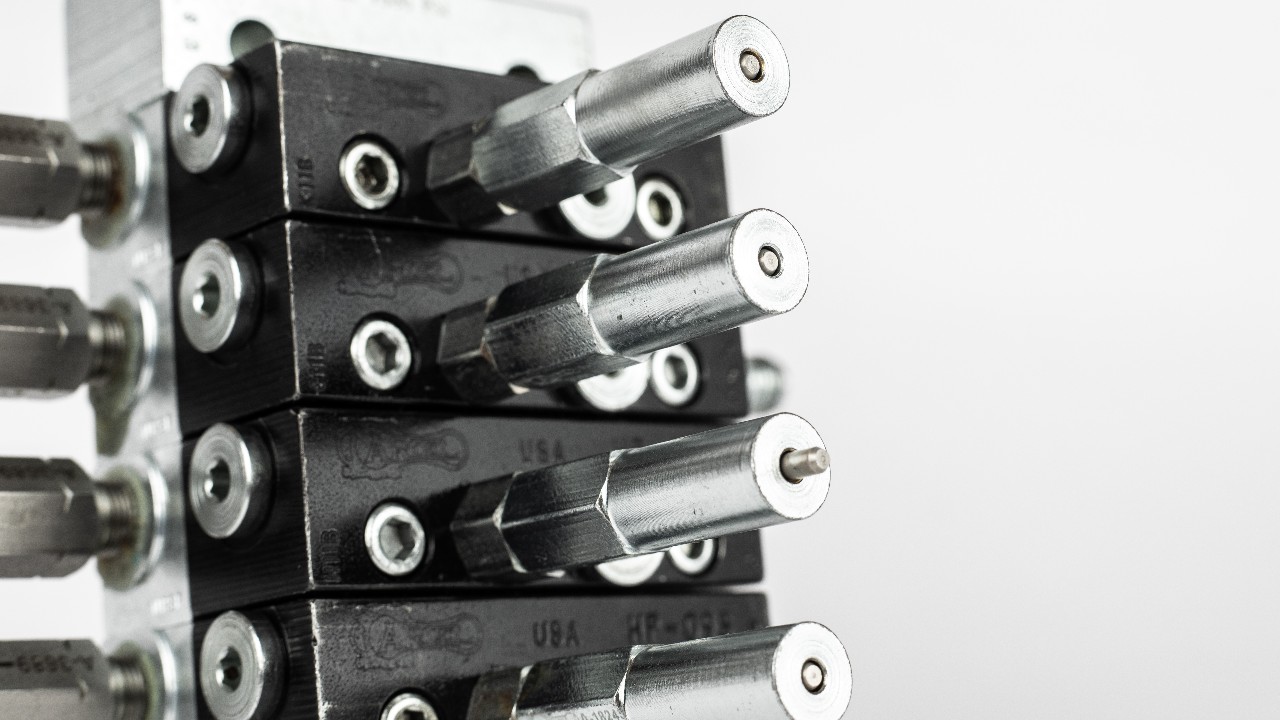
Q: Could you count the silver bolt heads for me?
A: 14